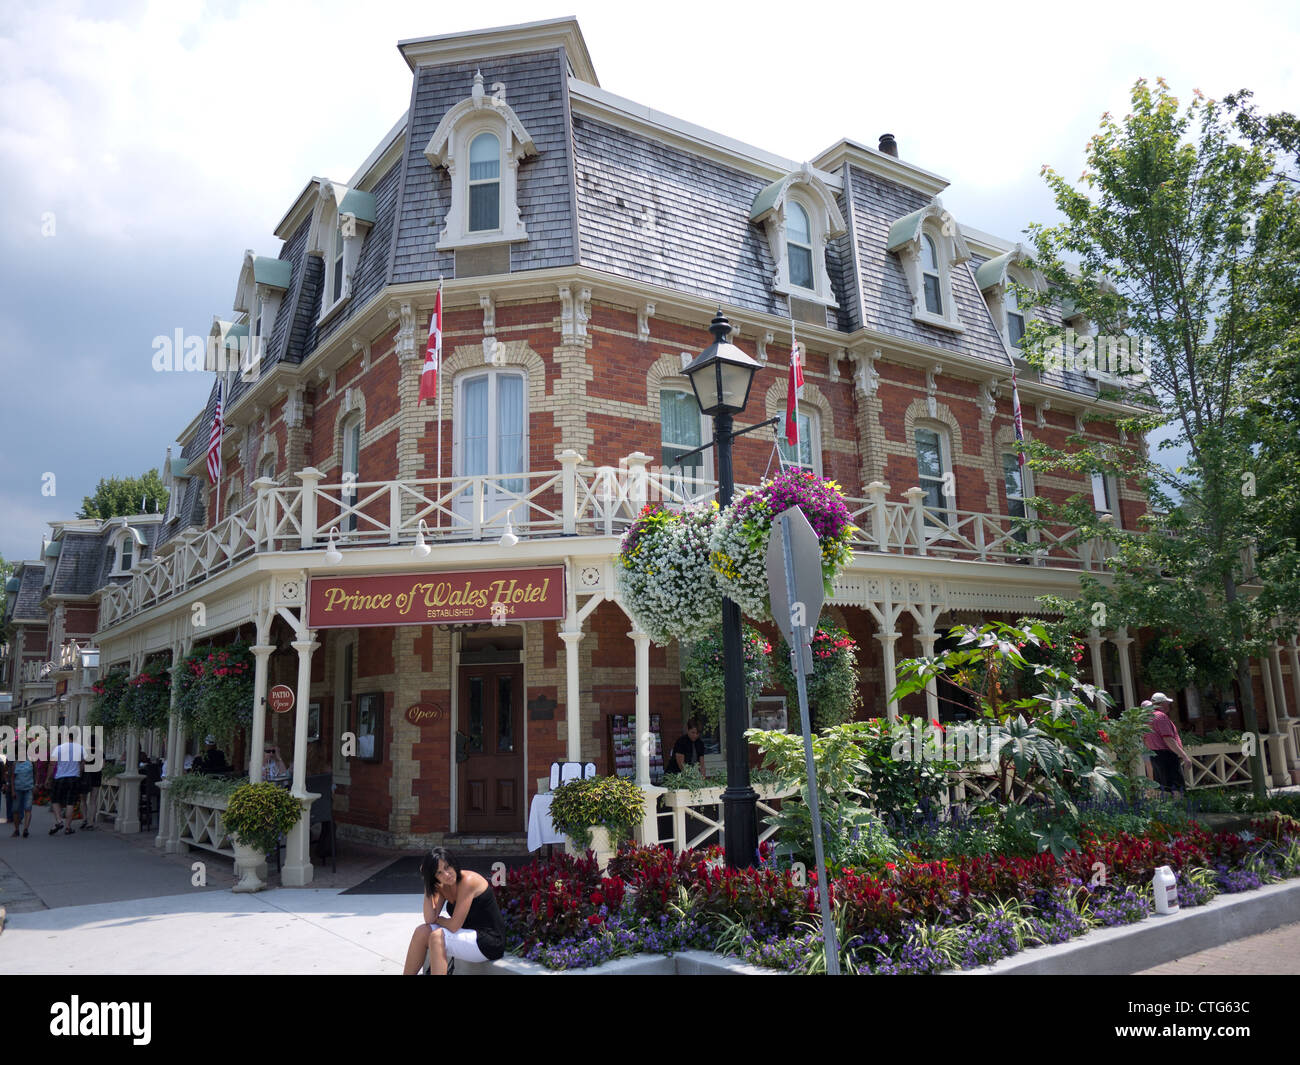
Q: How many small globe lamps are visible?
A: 3